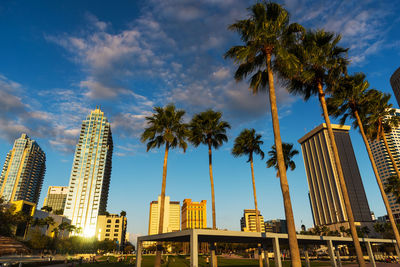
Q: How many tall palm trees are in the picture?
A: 8